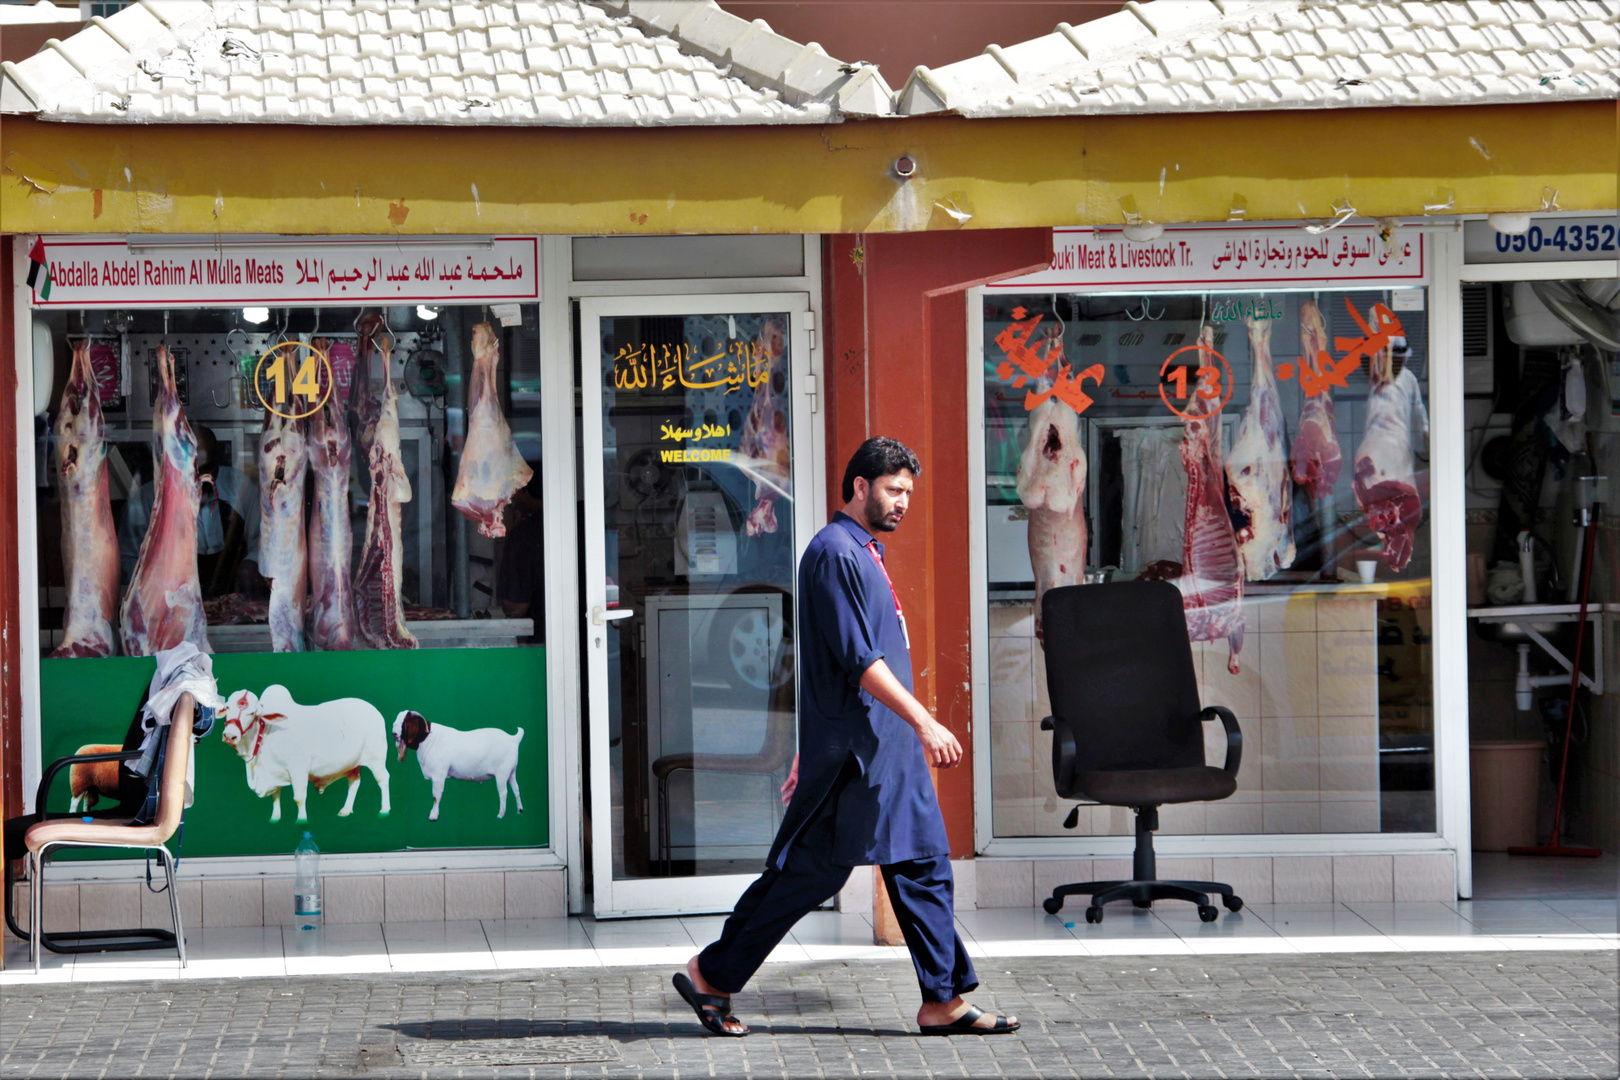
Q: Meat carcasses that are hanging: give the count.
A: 13